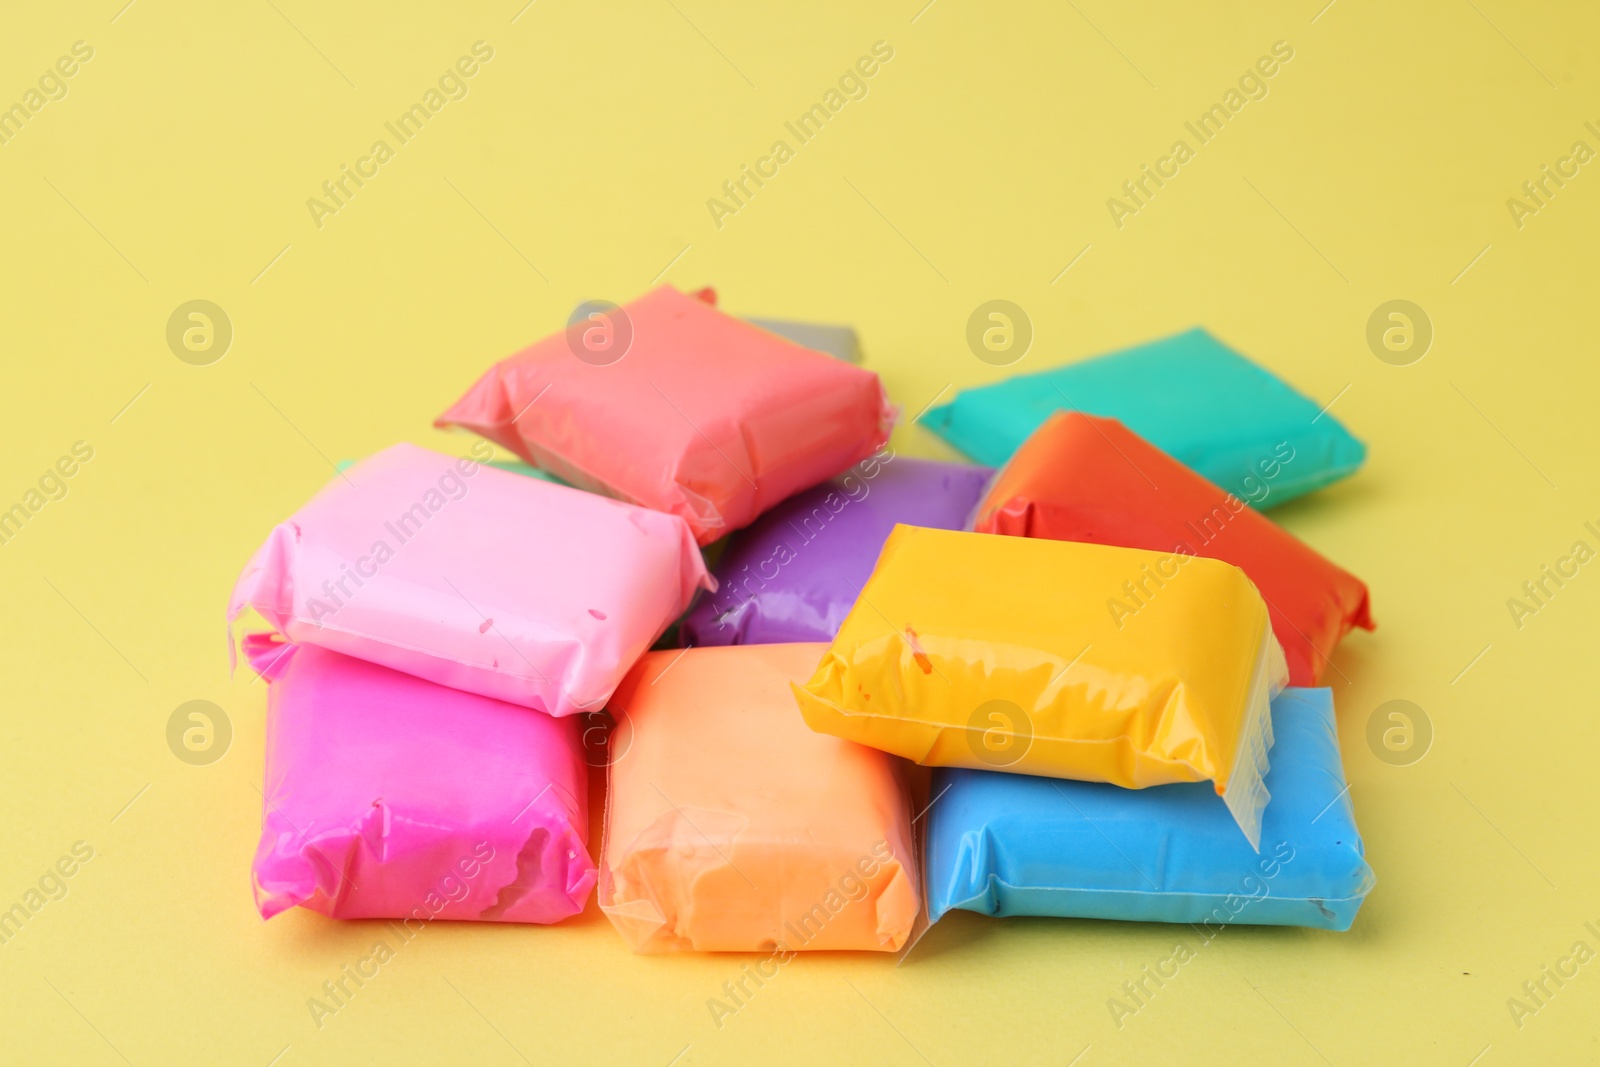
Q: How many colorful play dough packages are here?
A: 11